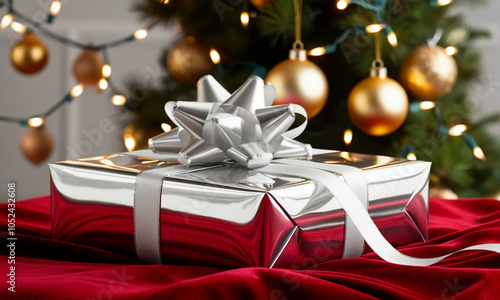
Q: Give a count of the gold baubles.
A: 7